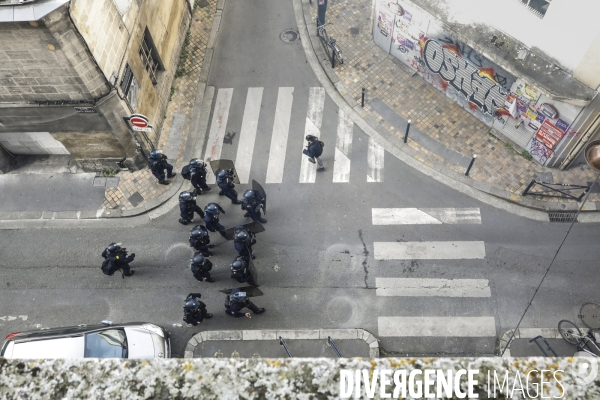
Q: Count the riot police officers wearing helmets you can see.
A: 13